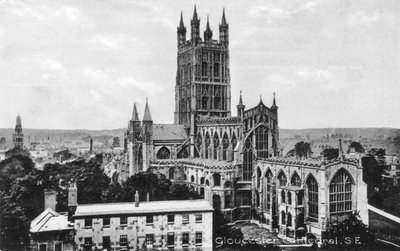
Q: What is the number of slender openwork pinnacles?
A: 4